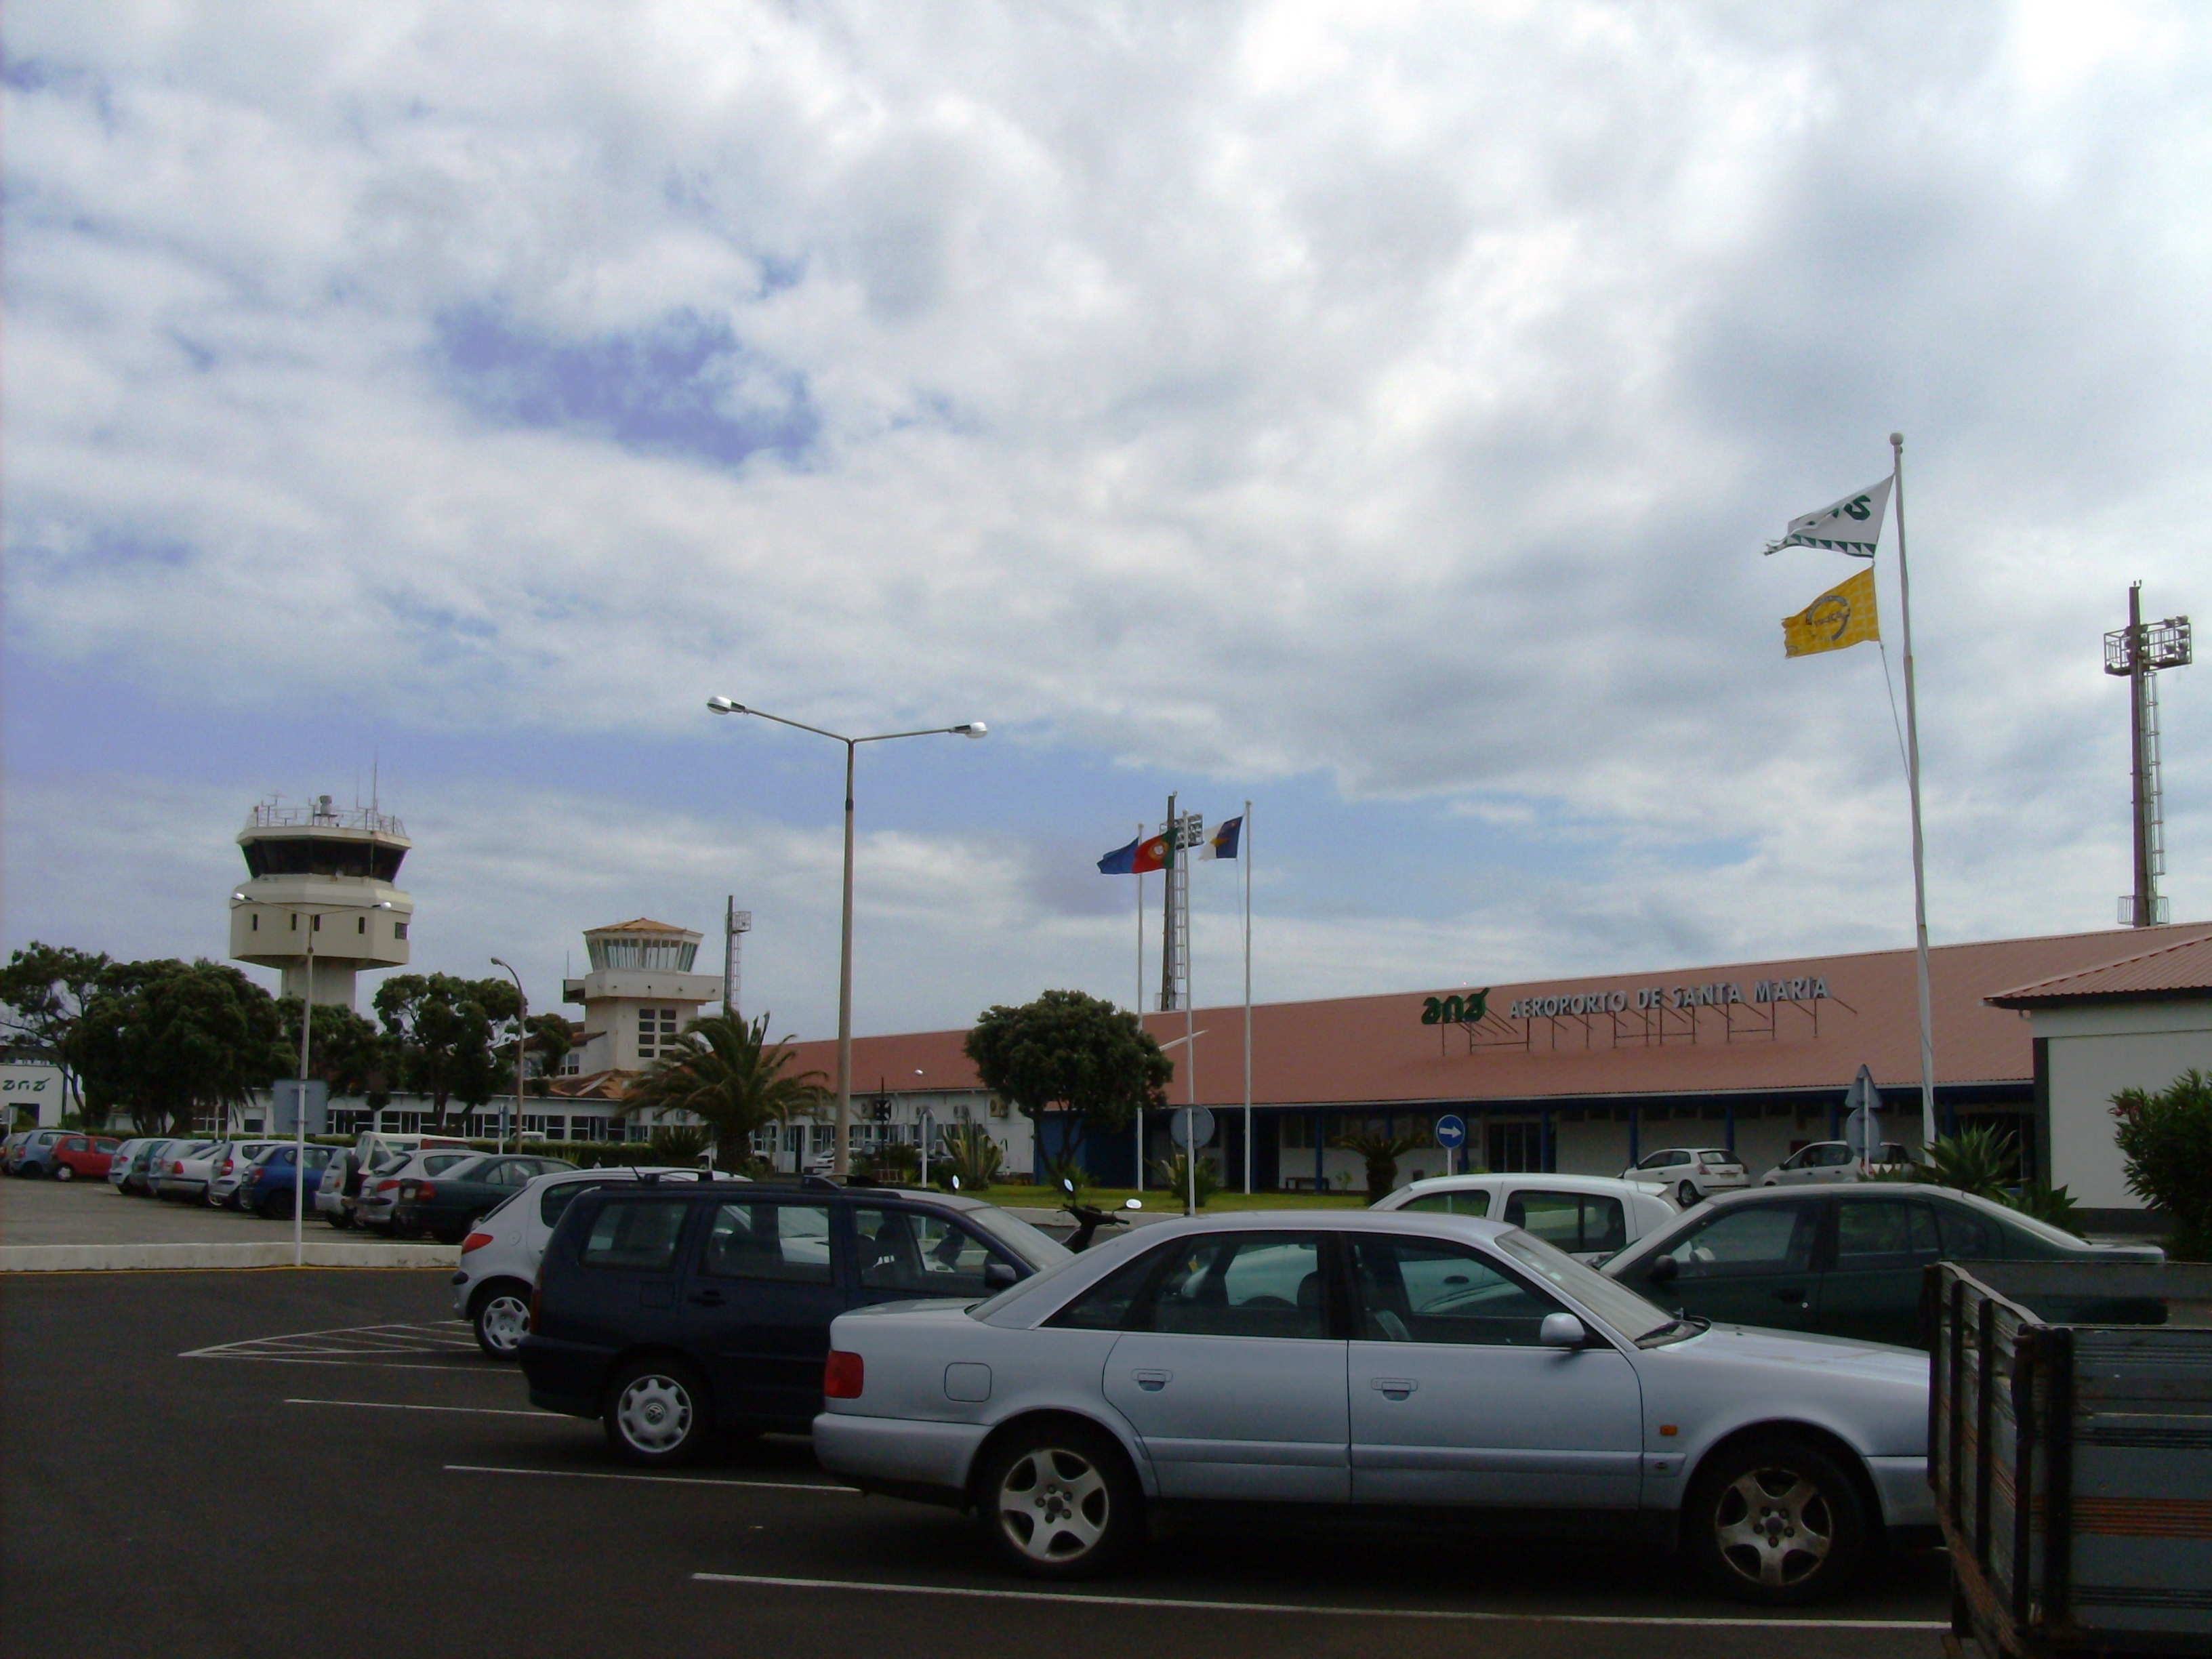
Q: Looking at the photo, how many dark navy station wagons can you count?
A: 1